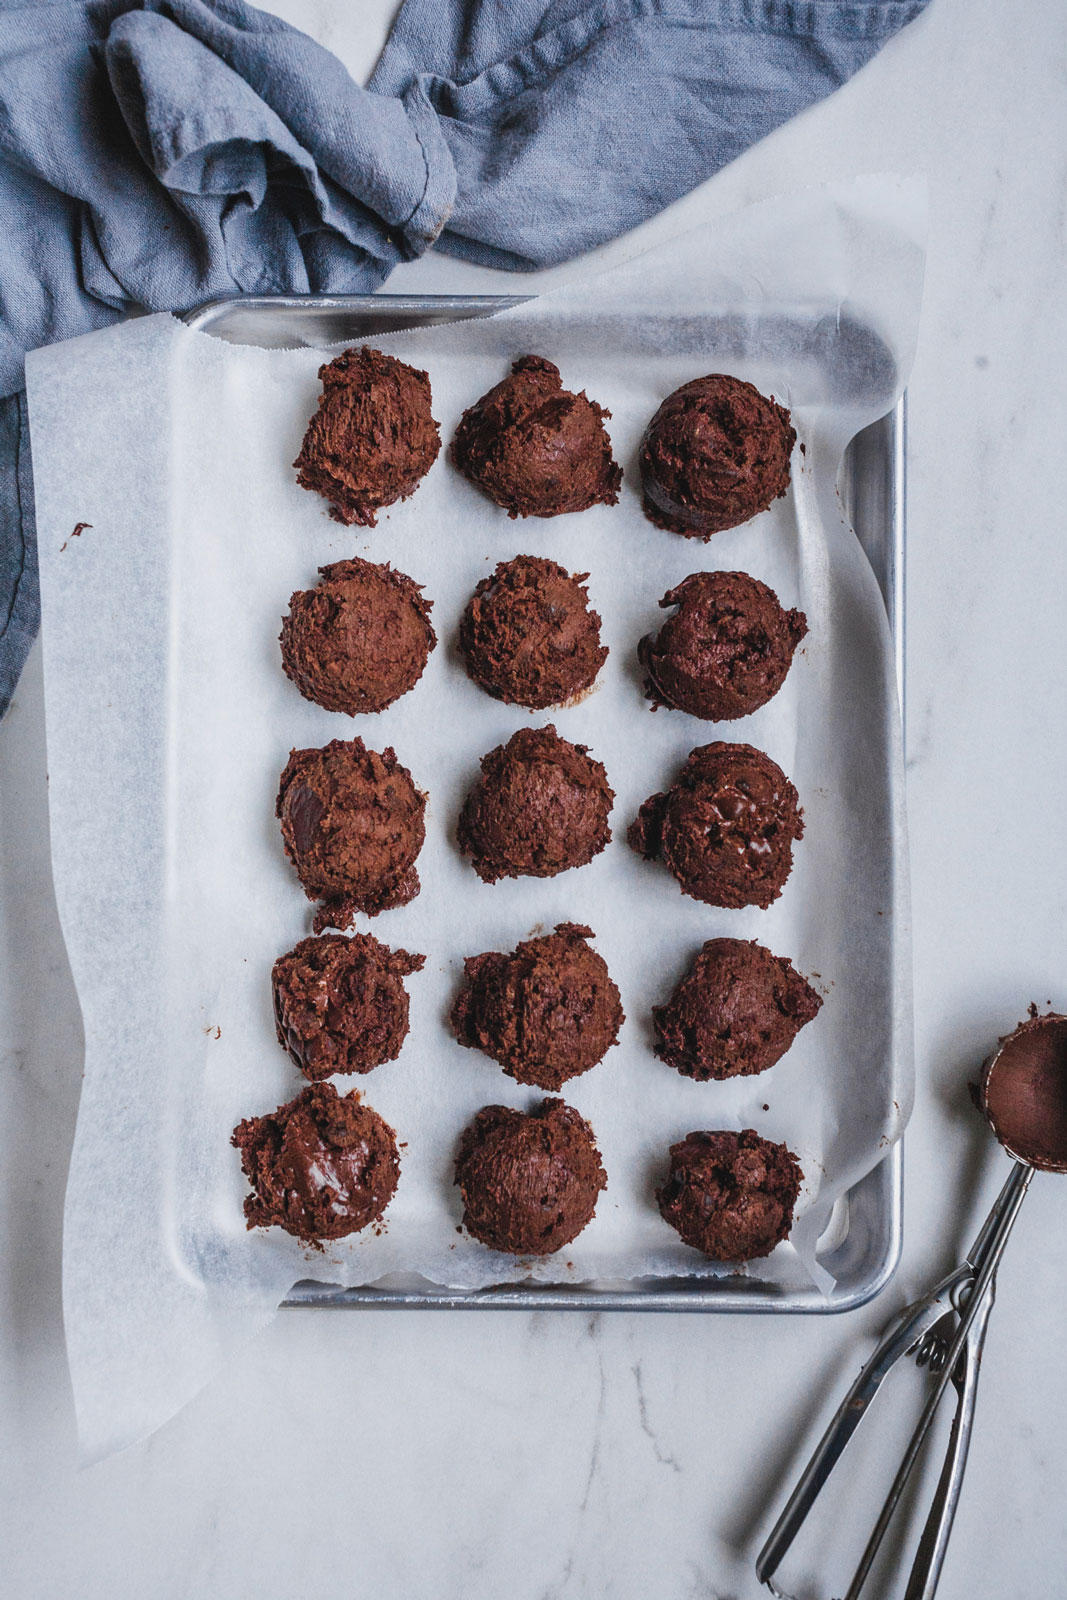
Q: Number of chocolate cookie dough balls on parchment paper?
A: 15